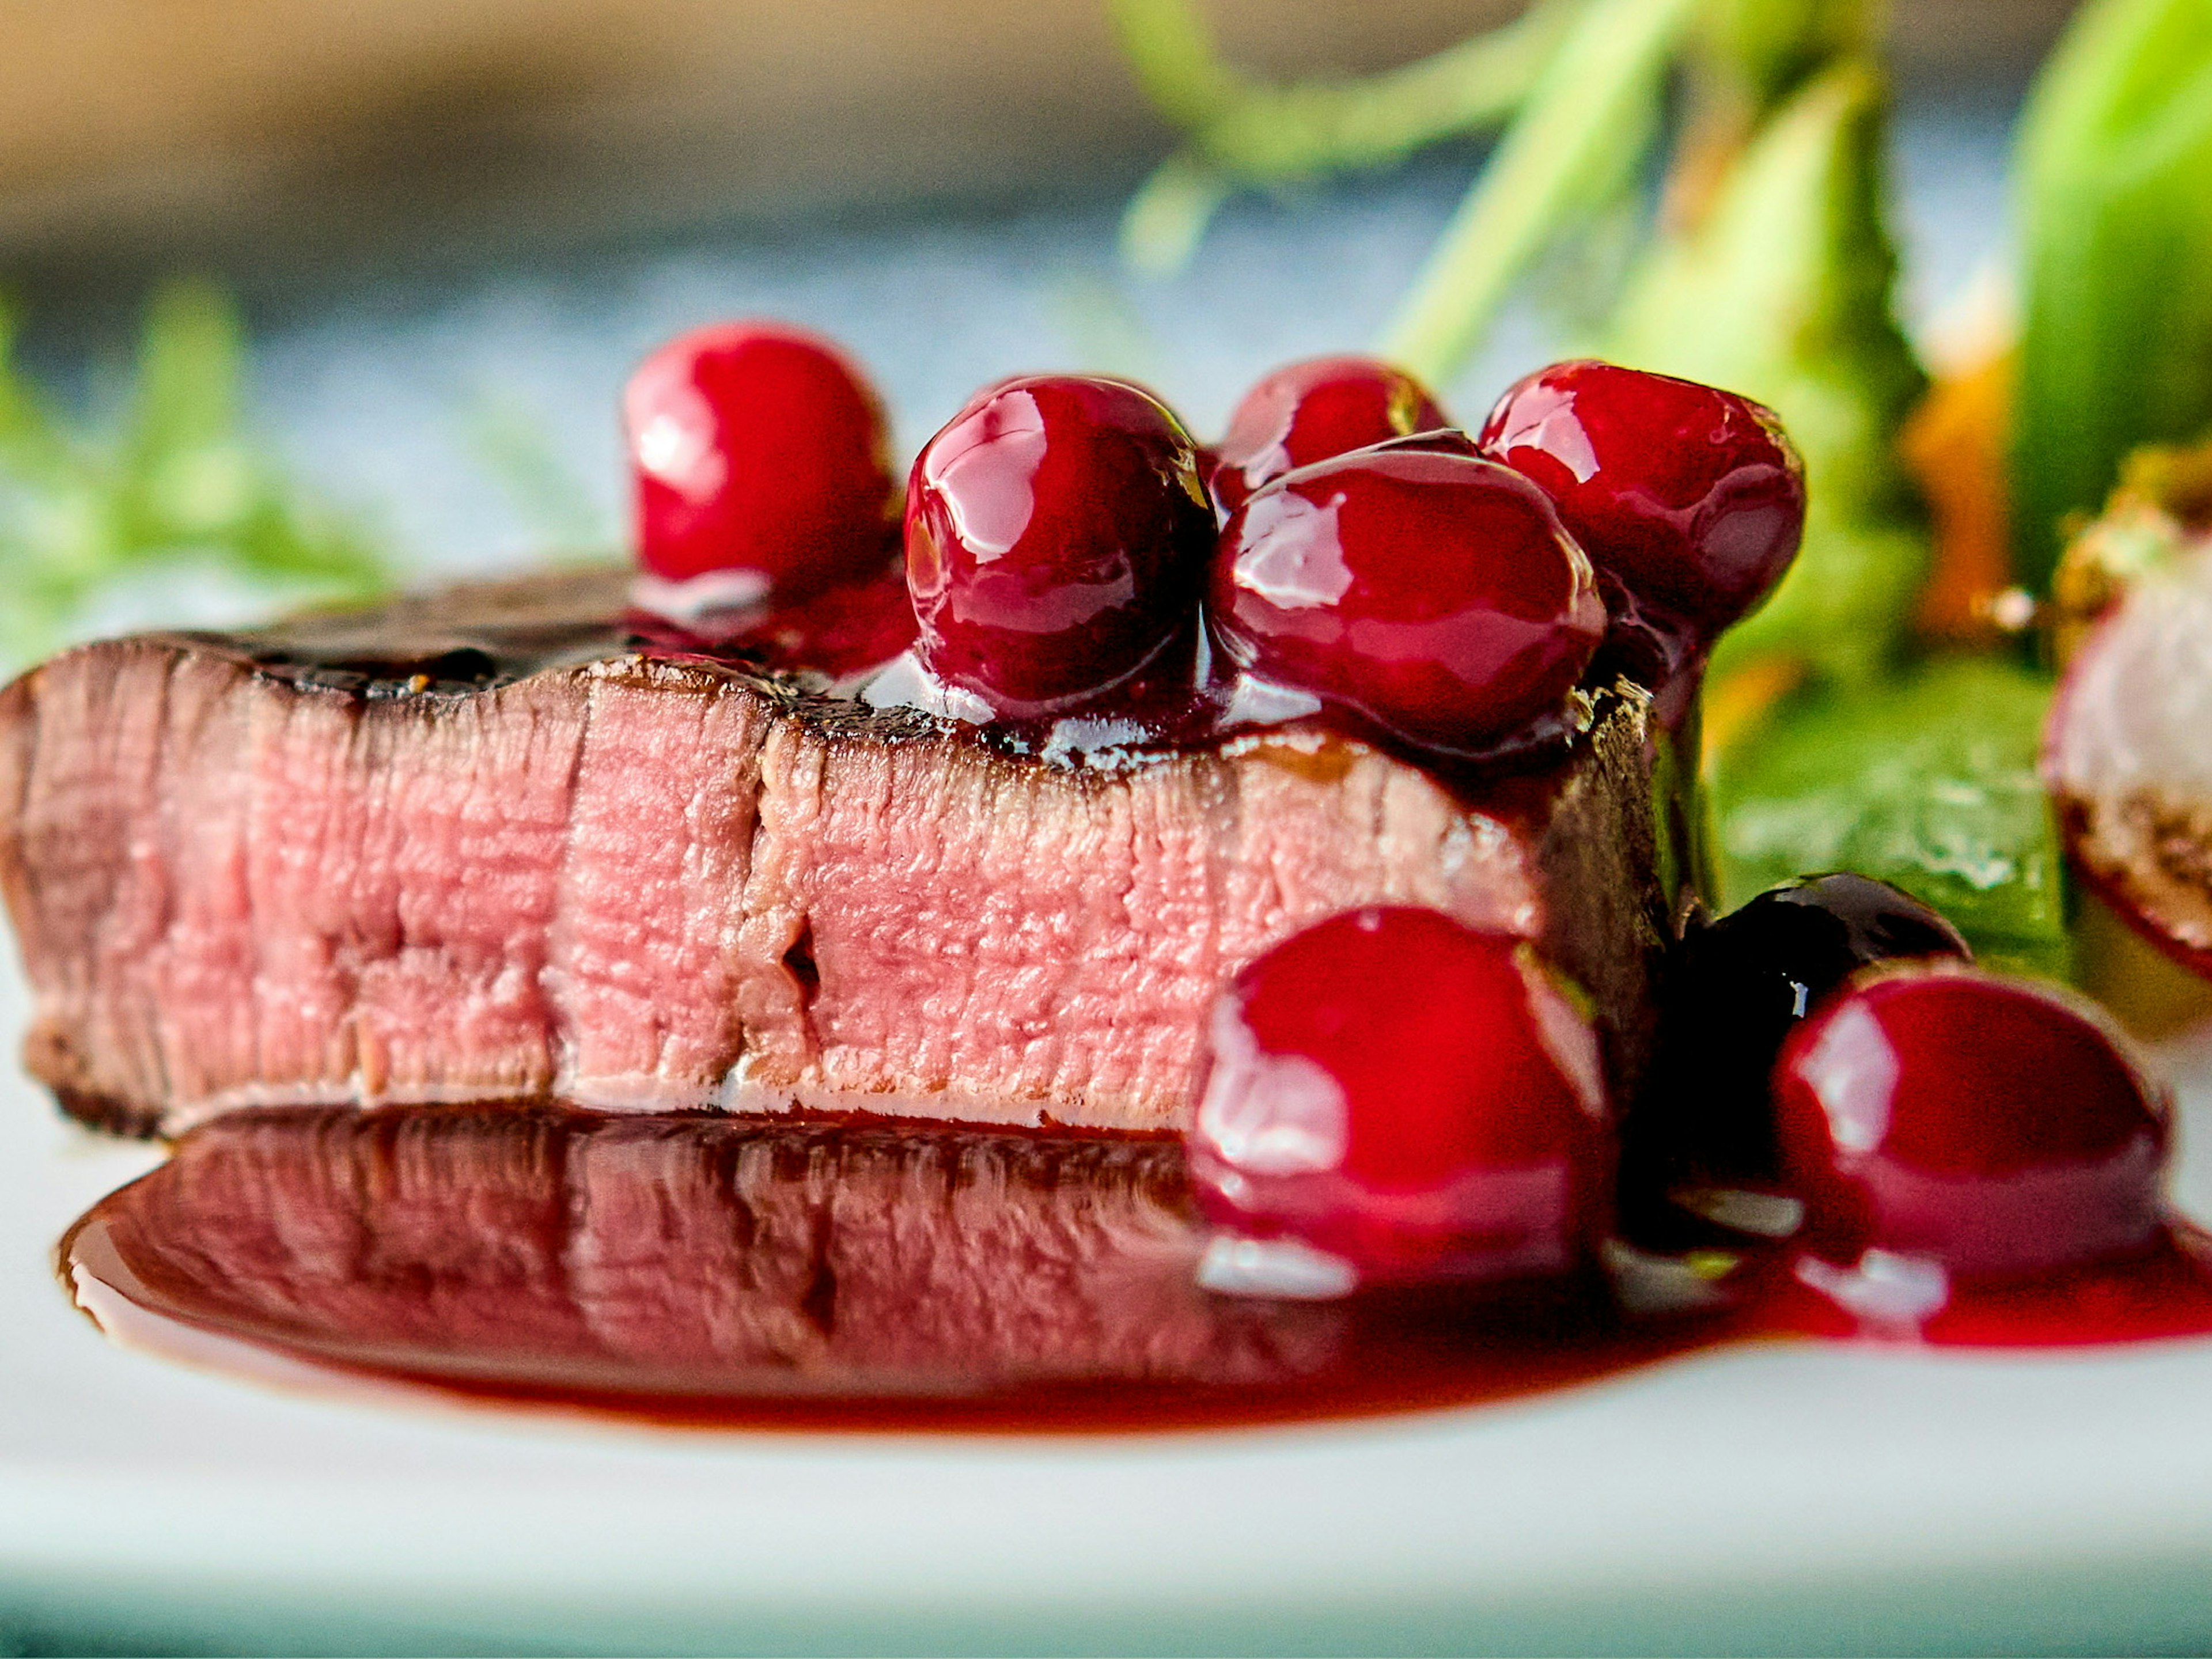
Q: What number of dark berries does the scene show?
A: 1